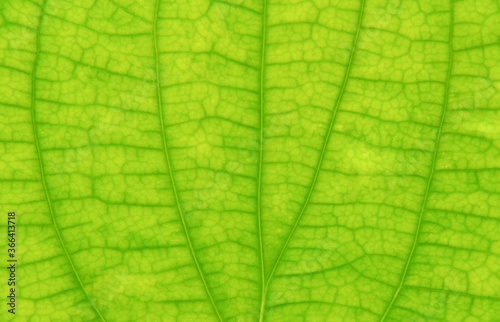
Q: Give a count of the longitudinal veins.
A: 5